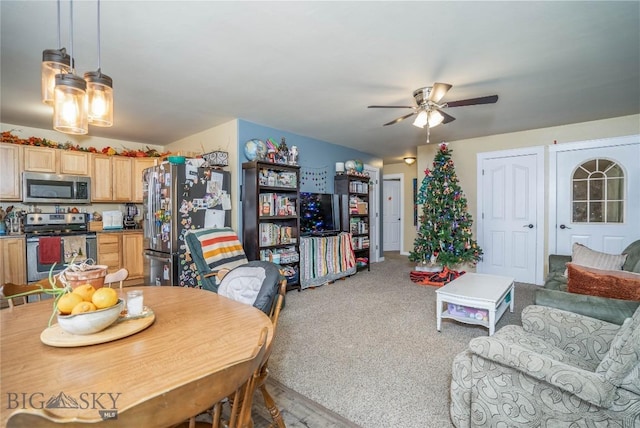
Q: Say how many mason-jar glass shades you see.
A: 3